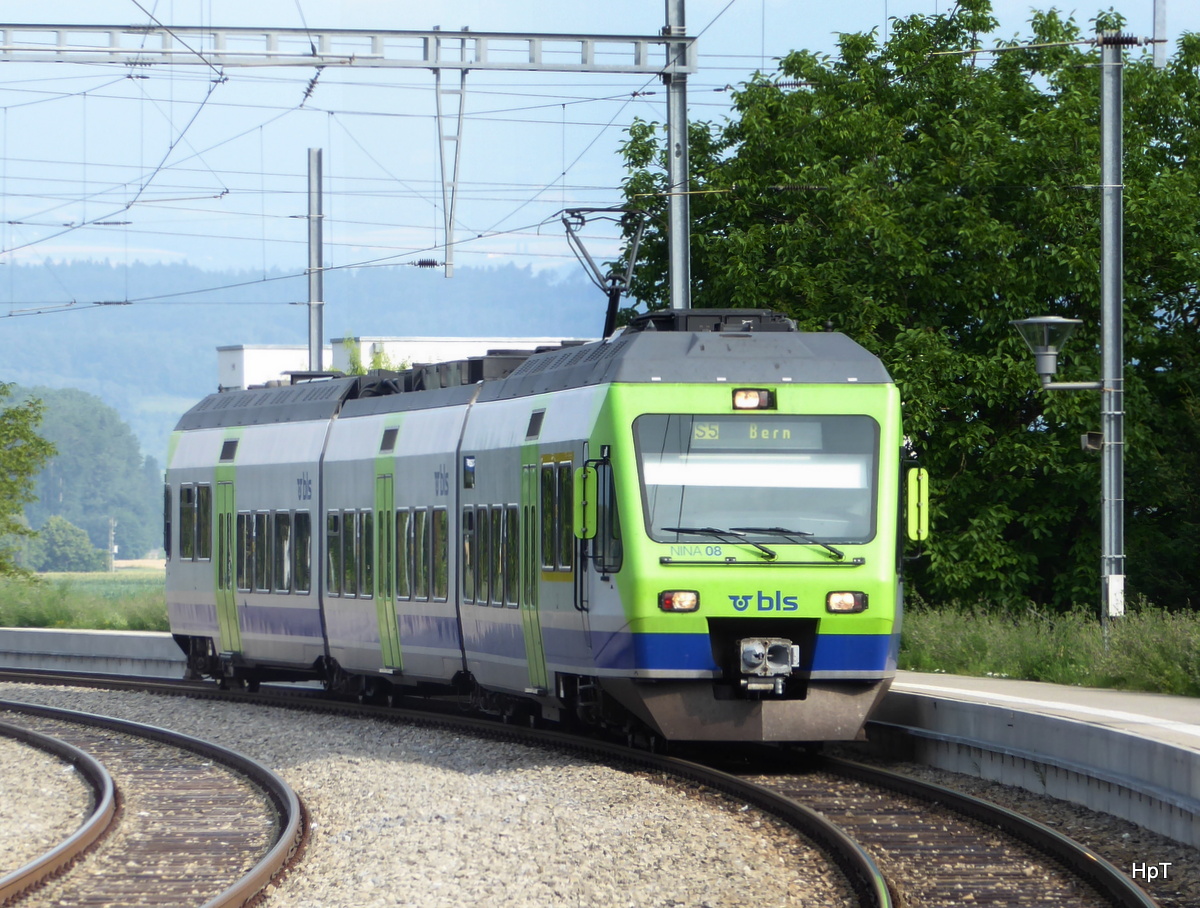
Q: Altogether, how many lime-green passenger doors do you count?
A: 3